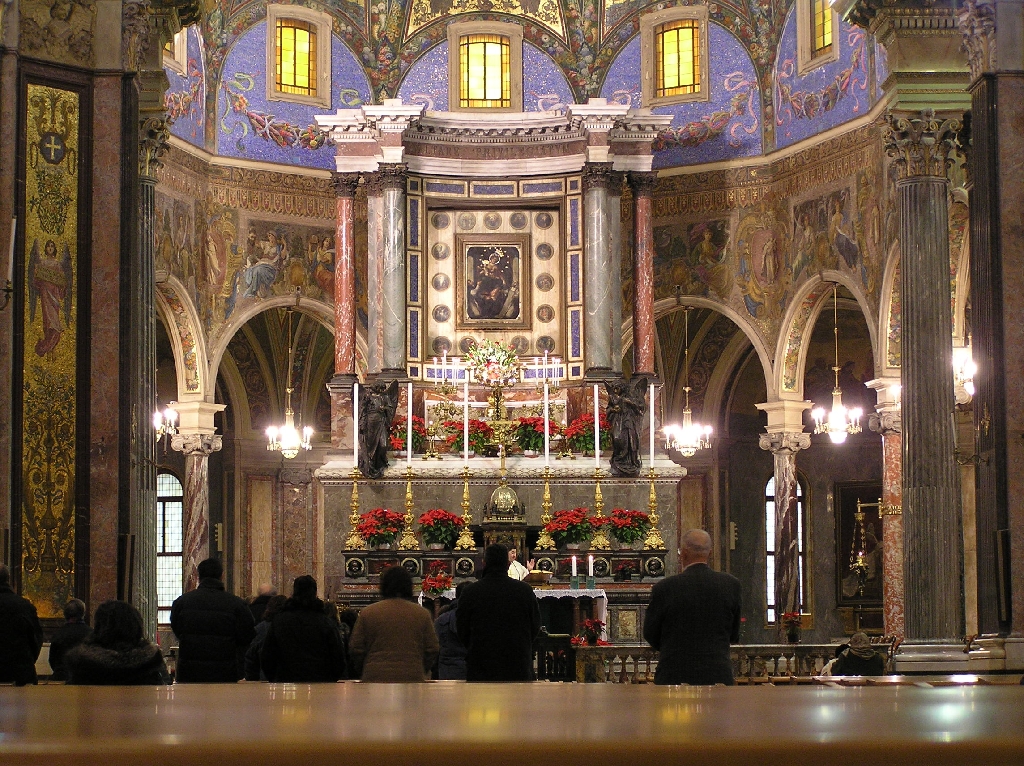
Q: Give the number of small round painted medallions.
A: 15